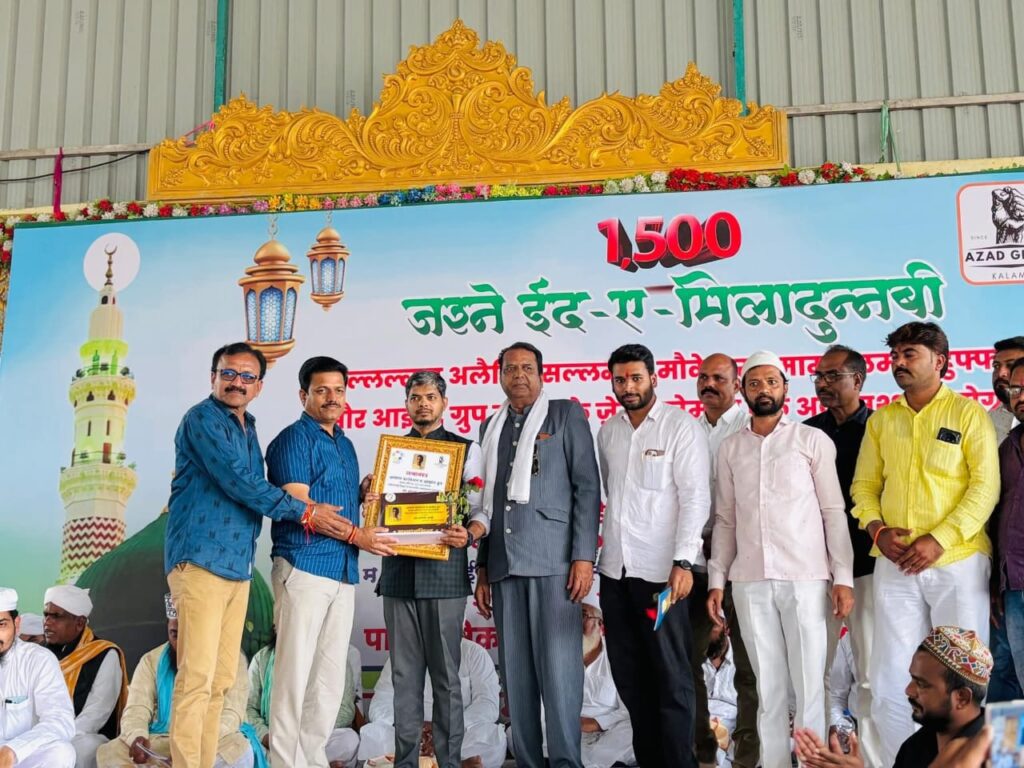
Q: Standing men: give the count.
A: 11